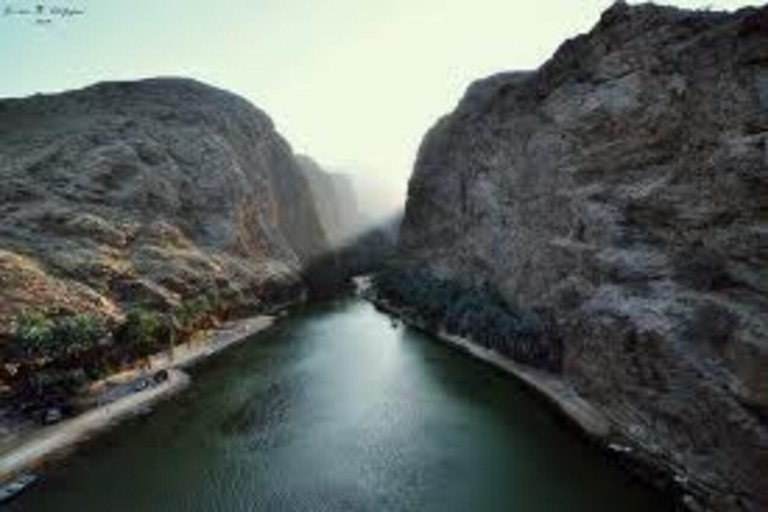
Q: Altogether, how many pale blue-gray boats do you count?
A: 1